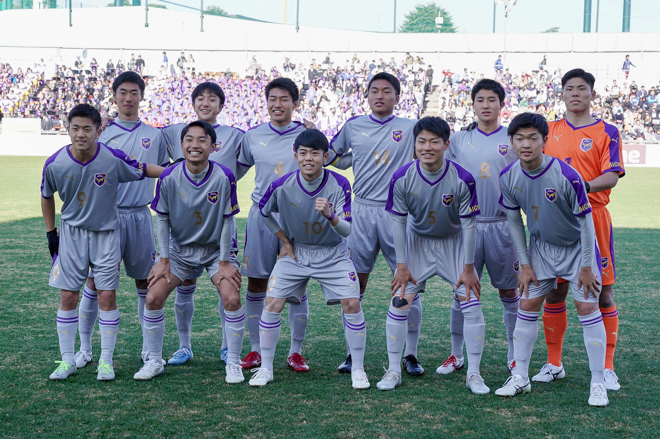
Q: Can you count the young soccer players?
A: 11